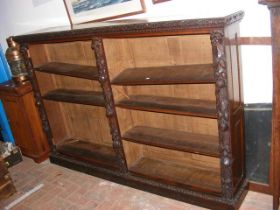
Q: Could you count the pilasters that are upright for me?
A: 3